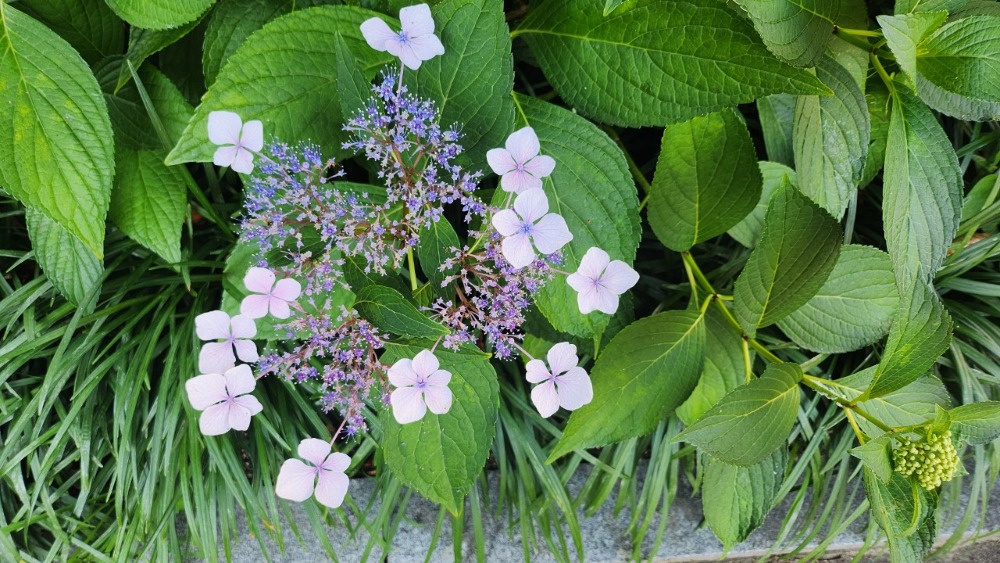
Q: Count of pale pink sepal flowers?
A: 11